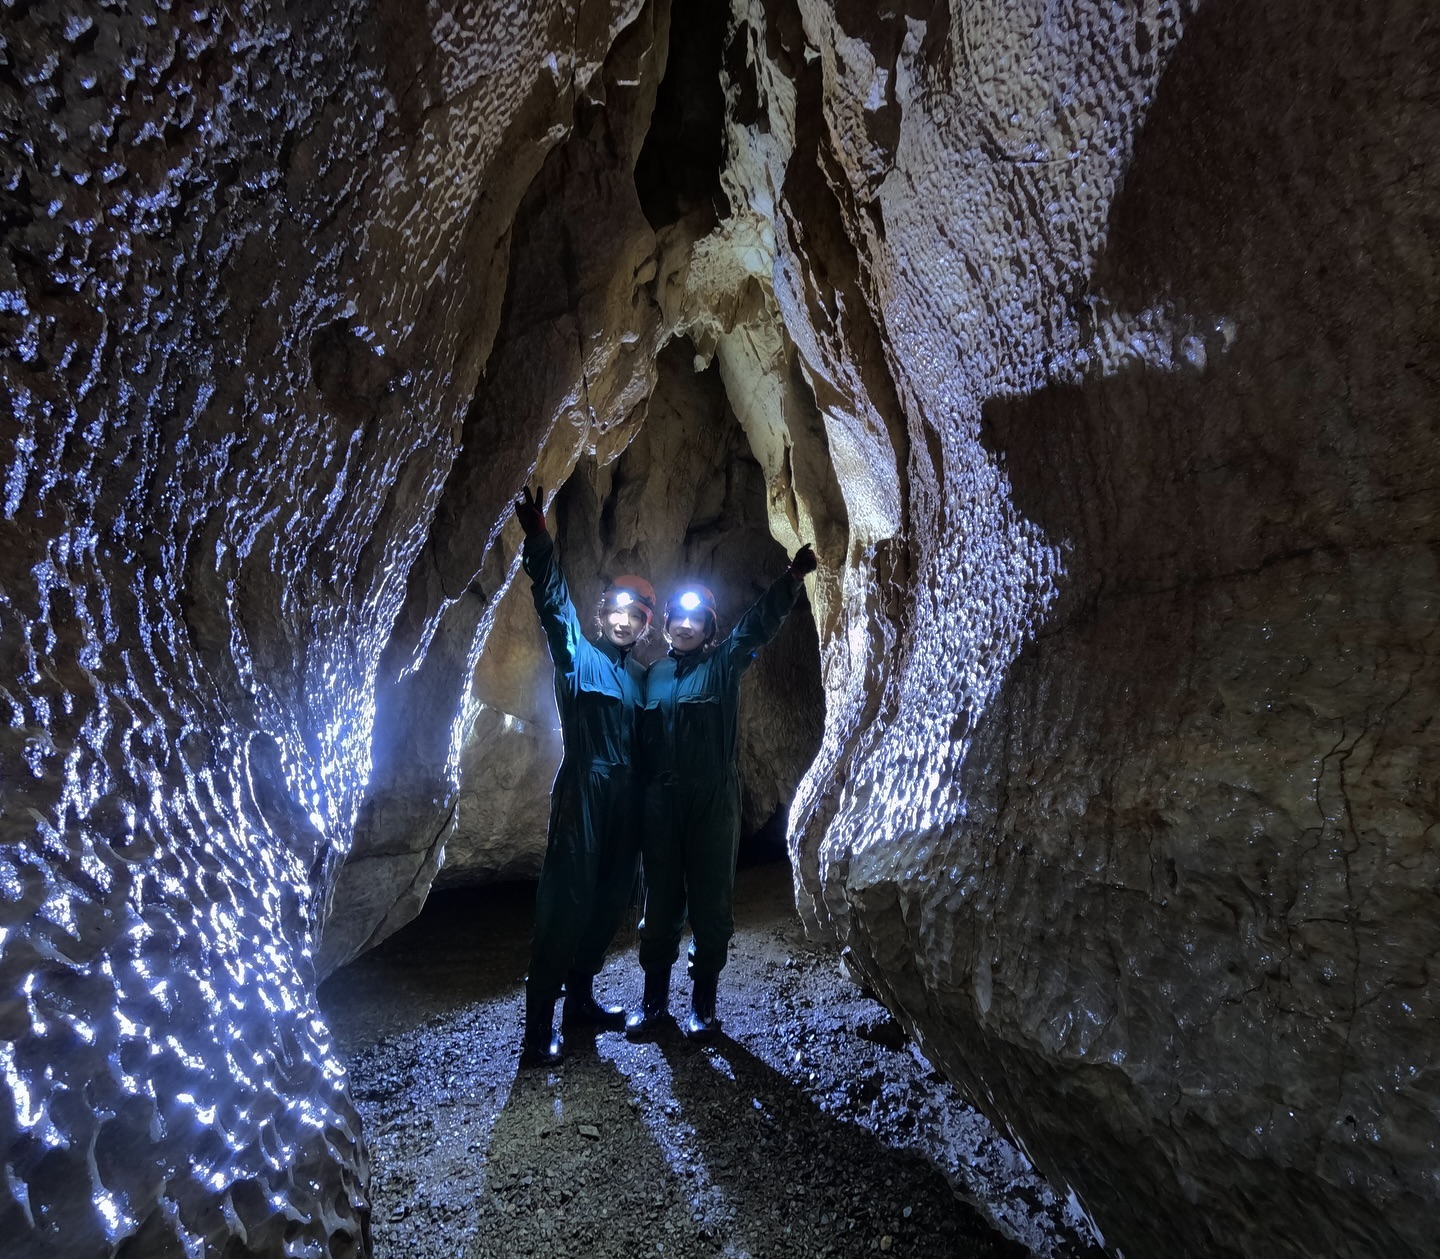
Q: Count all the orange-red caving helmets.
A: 2